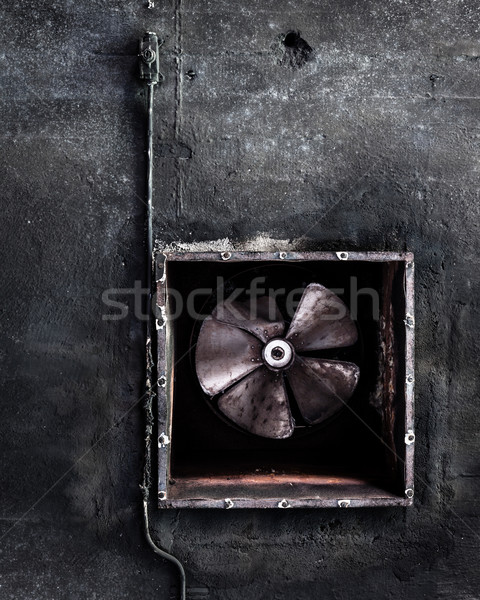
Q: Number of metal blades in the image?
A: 5